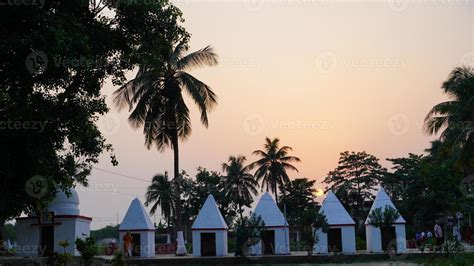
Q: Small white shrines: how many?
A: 5